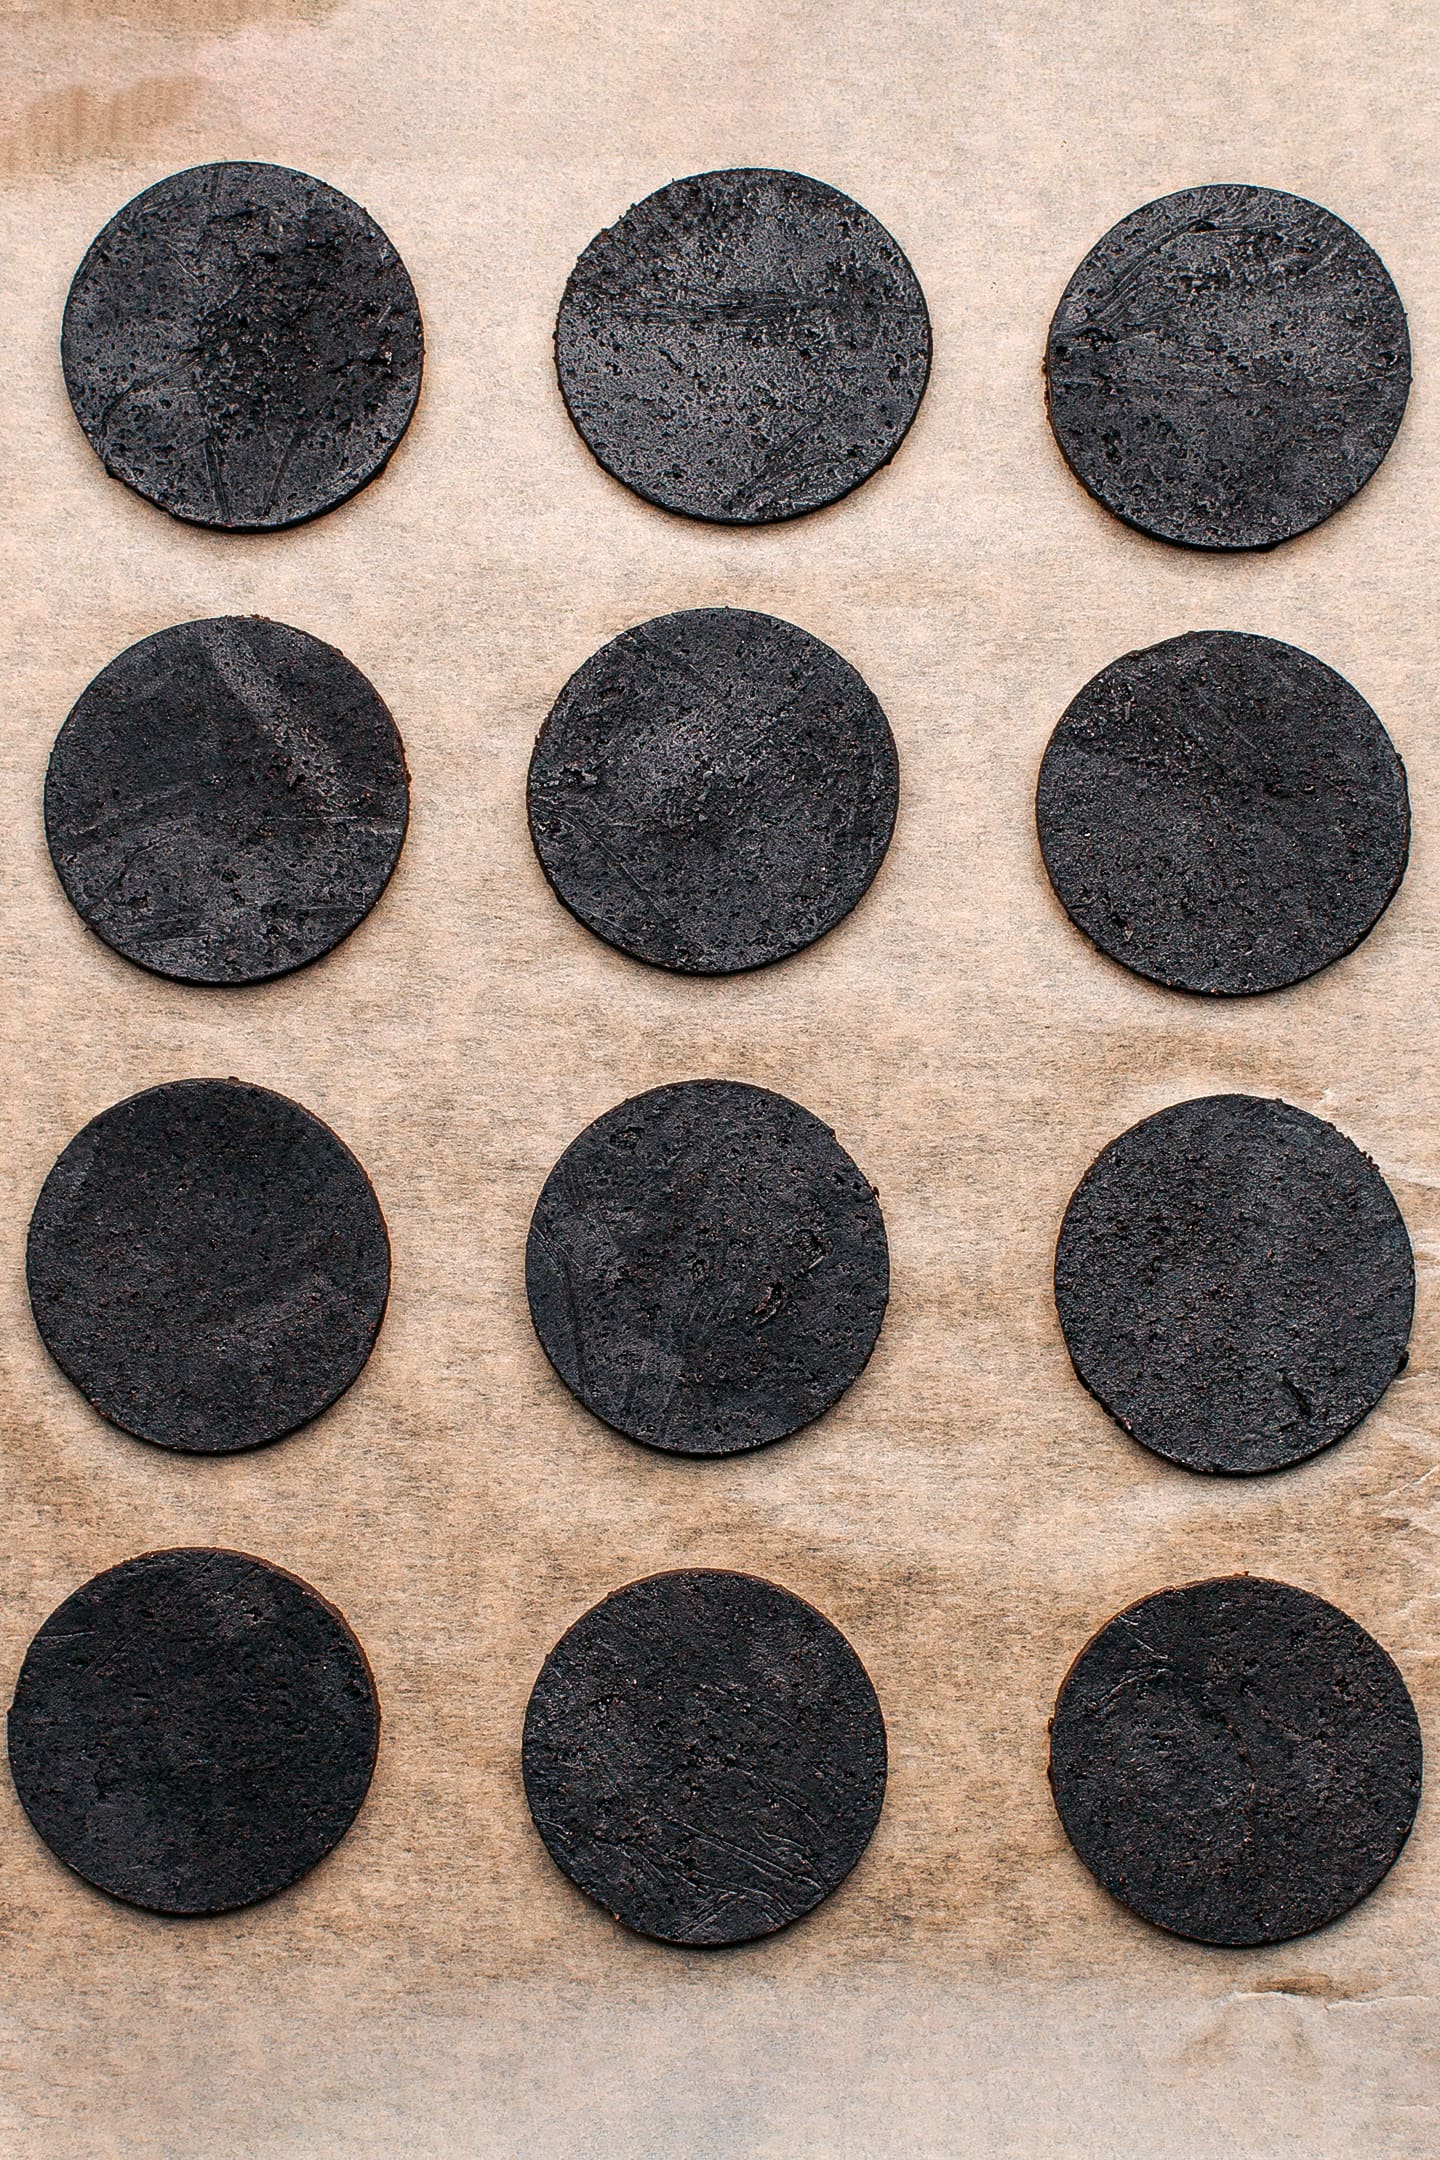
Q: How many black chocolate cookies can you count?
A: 12